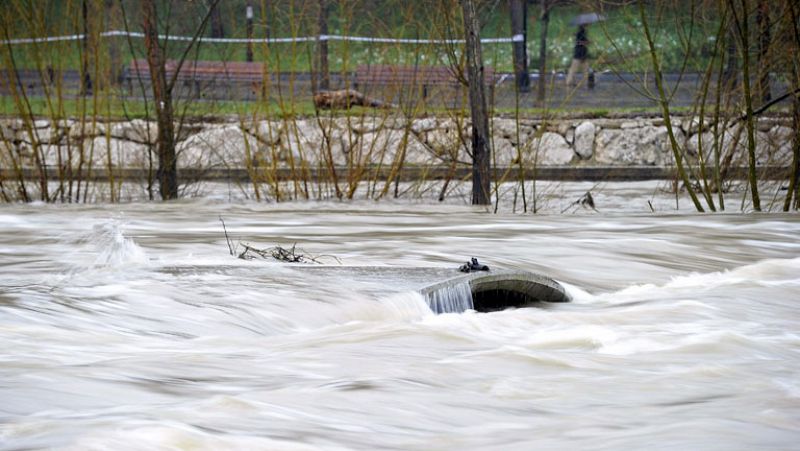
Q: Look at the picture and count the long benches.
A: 2